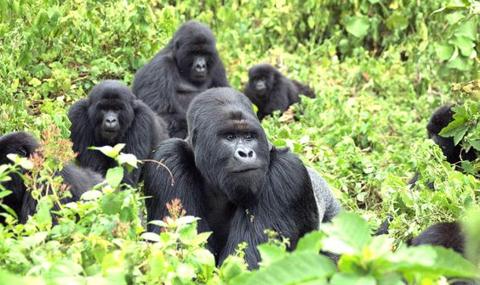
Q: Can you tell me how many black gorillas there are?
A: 7